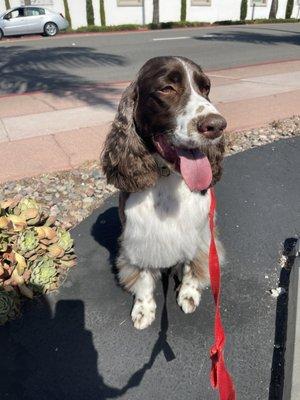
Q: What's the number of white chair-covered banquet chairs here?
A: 0